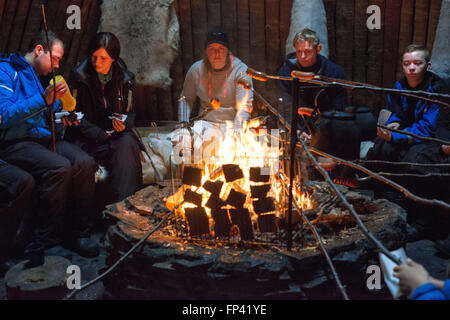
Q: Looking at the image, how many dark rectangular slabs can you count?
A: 13